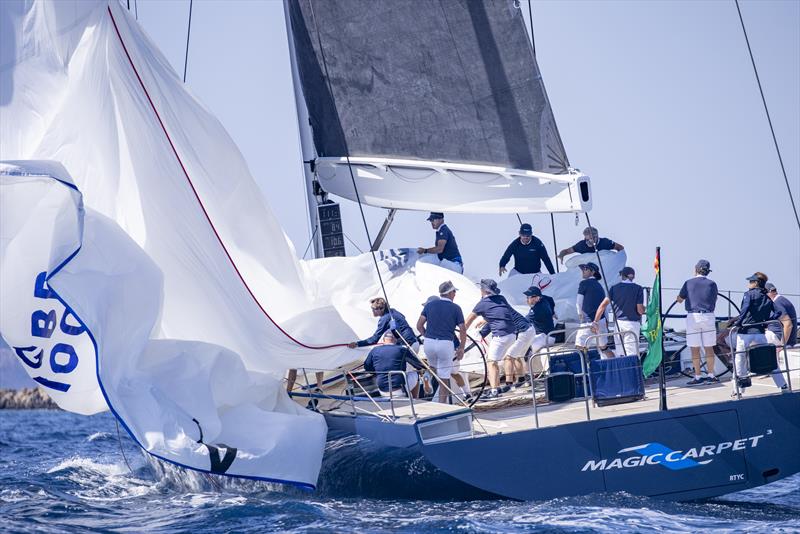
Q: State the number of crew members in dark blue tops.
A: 15